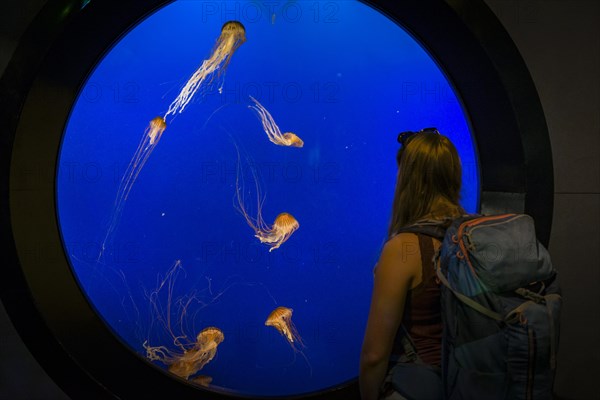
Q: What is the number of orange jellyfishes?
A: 6